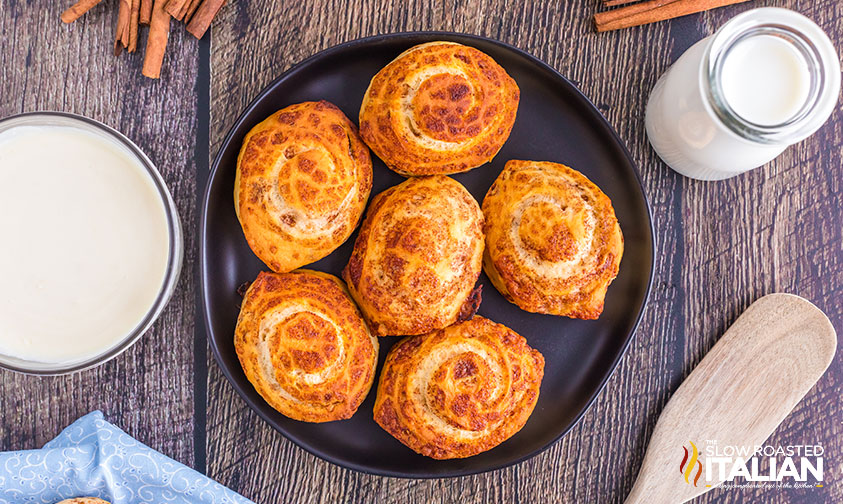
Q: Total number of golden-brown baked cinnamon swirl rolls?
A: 6